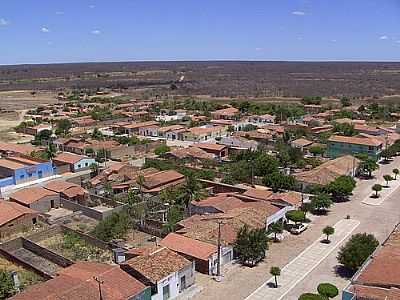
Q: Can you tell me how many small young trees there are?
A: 5